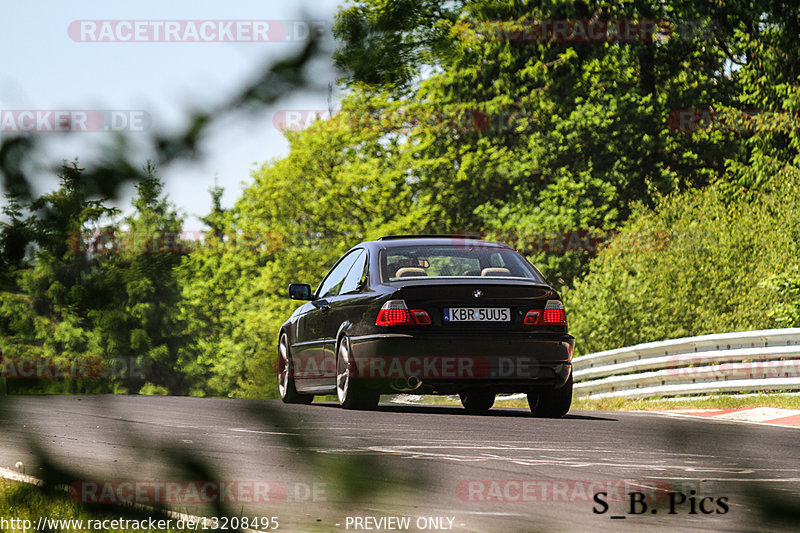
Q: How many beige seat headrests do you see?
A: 2